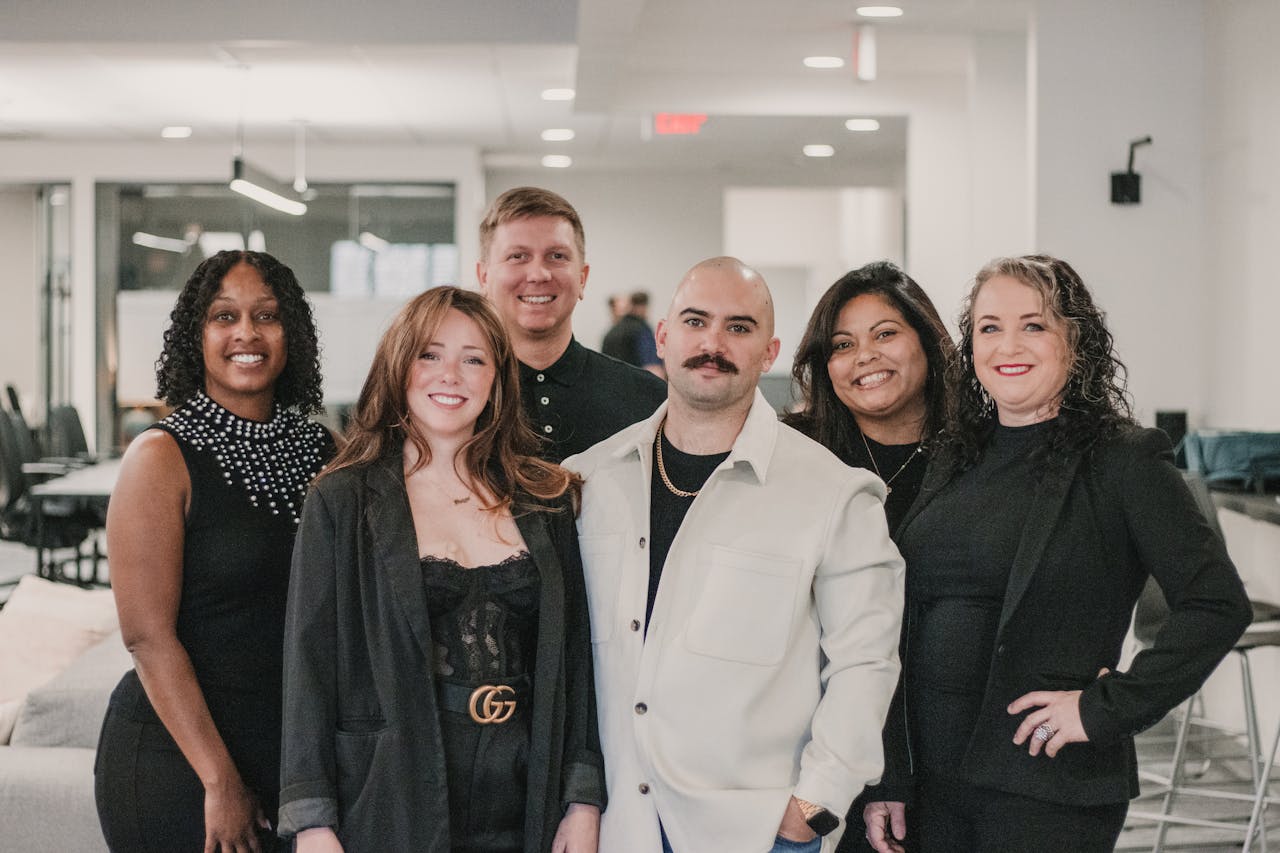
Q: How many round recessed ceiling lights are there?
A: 8